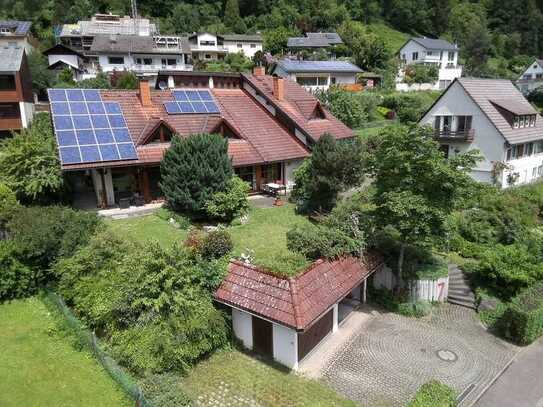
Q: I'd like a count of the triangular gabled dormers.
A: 3